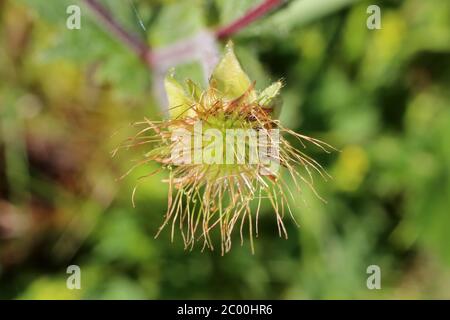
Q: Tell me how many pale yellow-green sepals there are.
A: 3